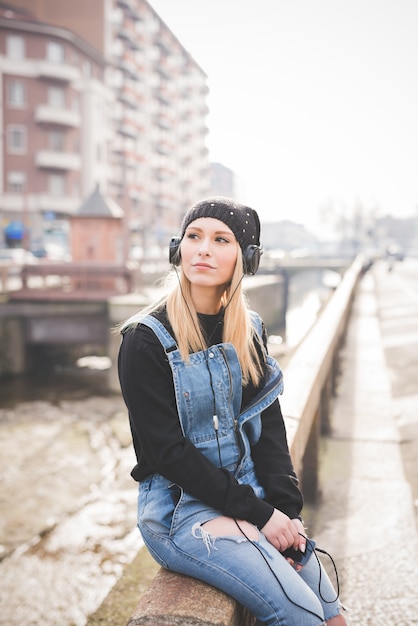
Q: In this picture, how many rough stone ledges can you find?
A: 1